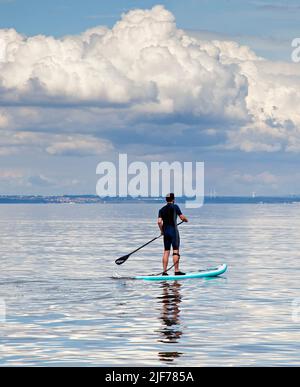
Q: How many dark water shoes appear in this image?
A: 2